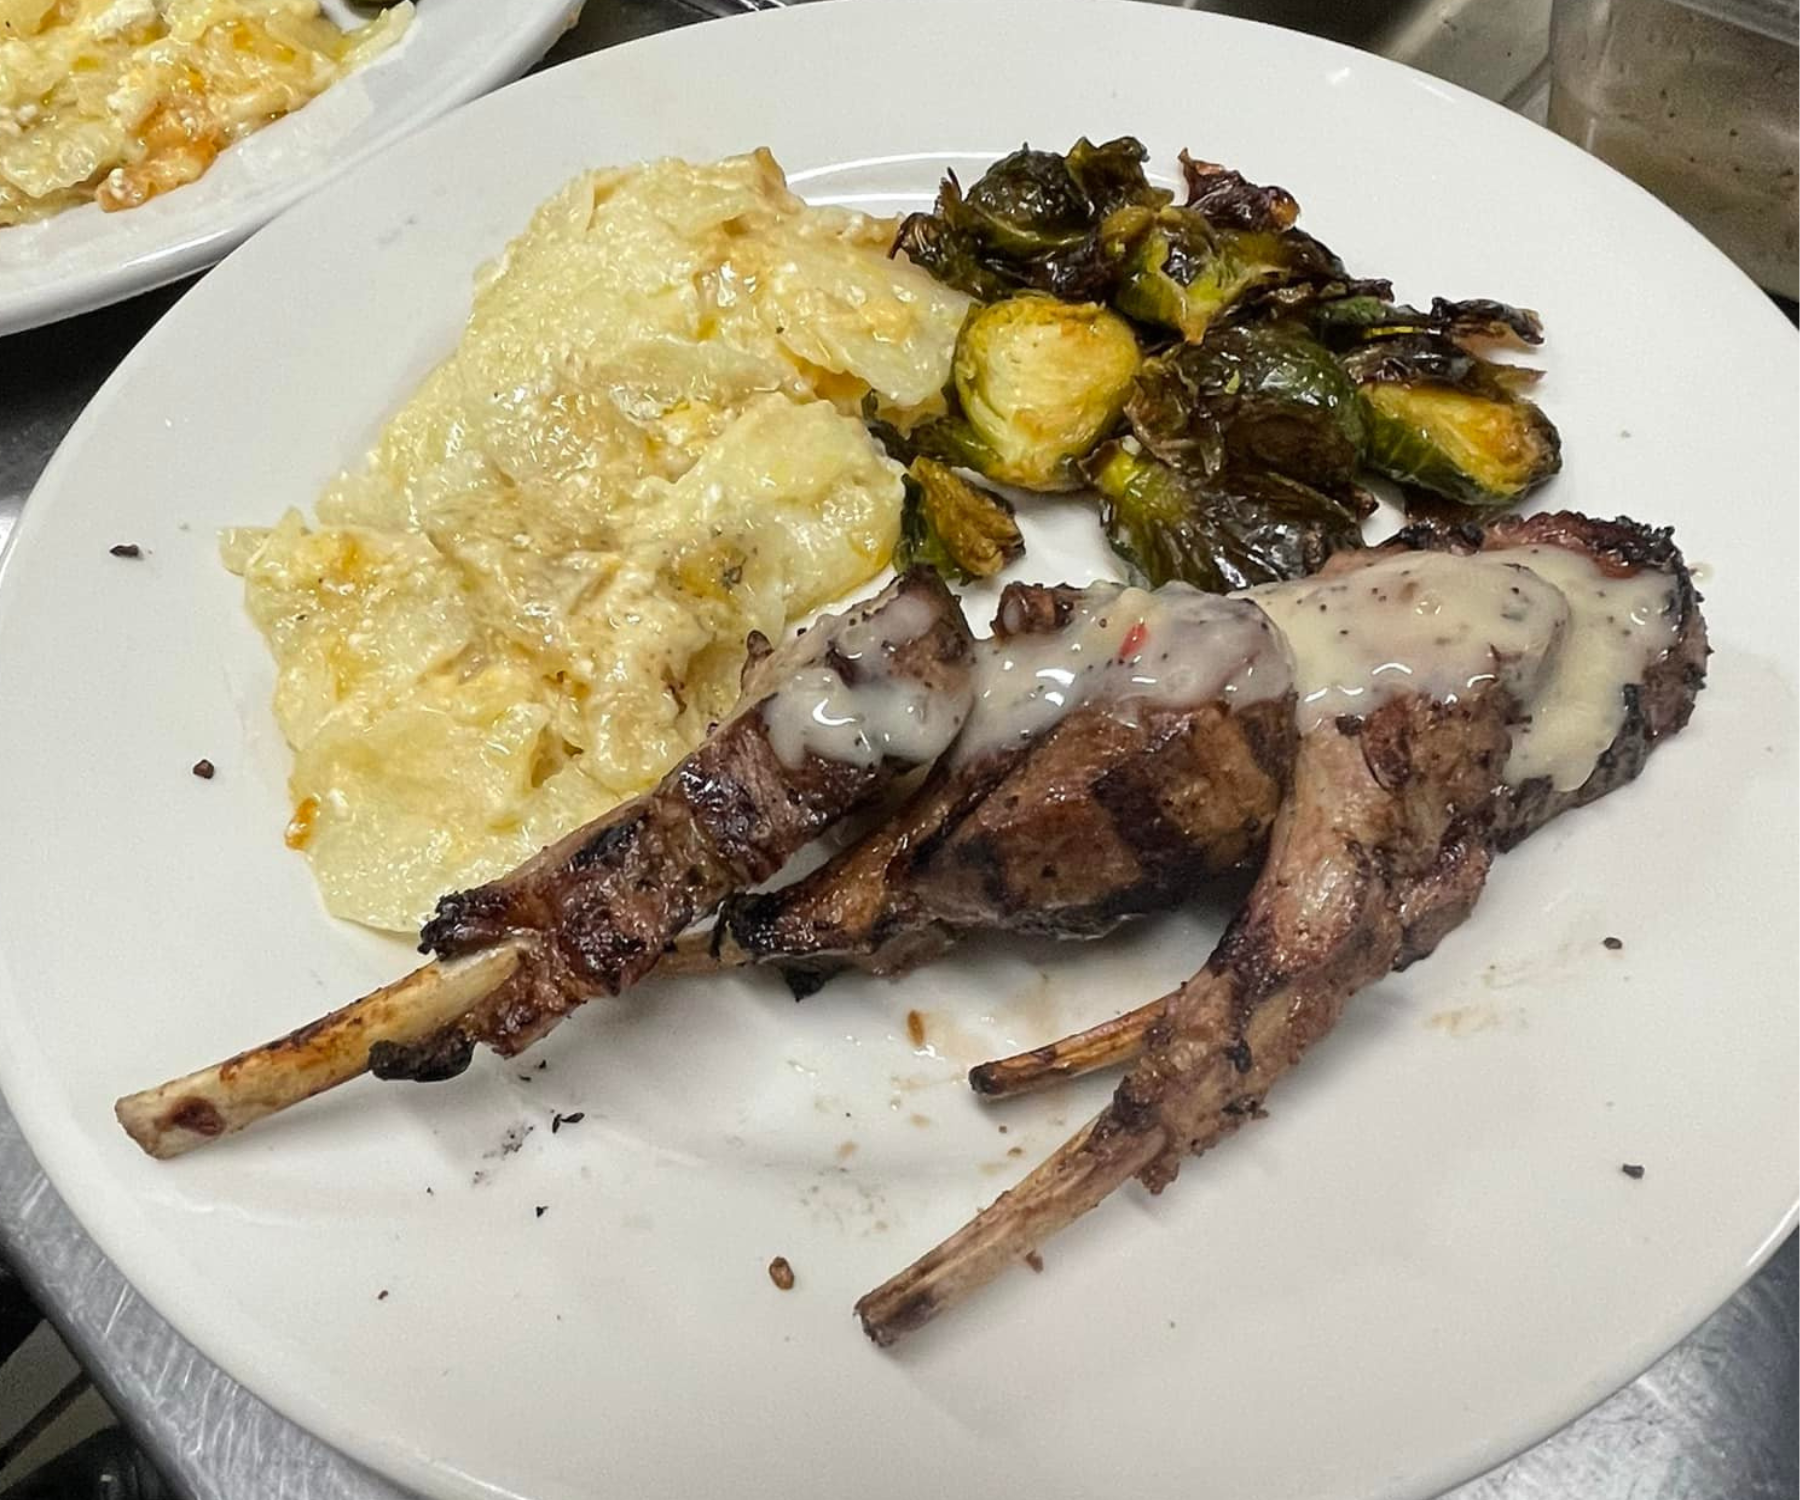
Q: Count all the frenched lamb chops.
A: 4